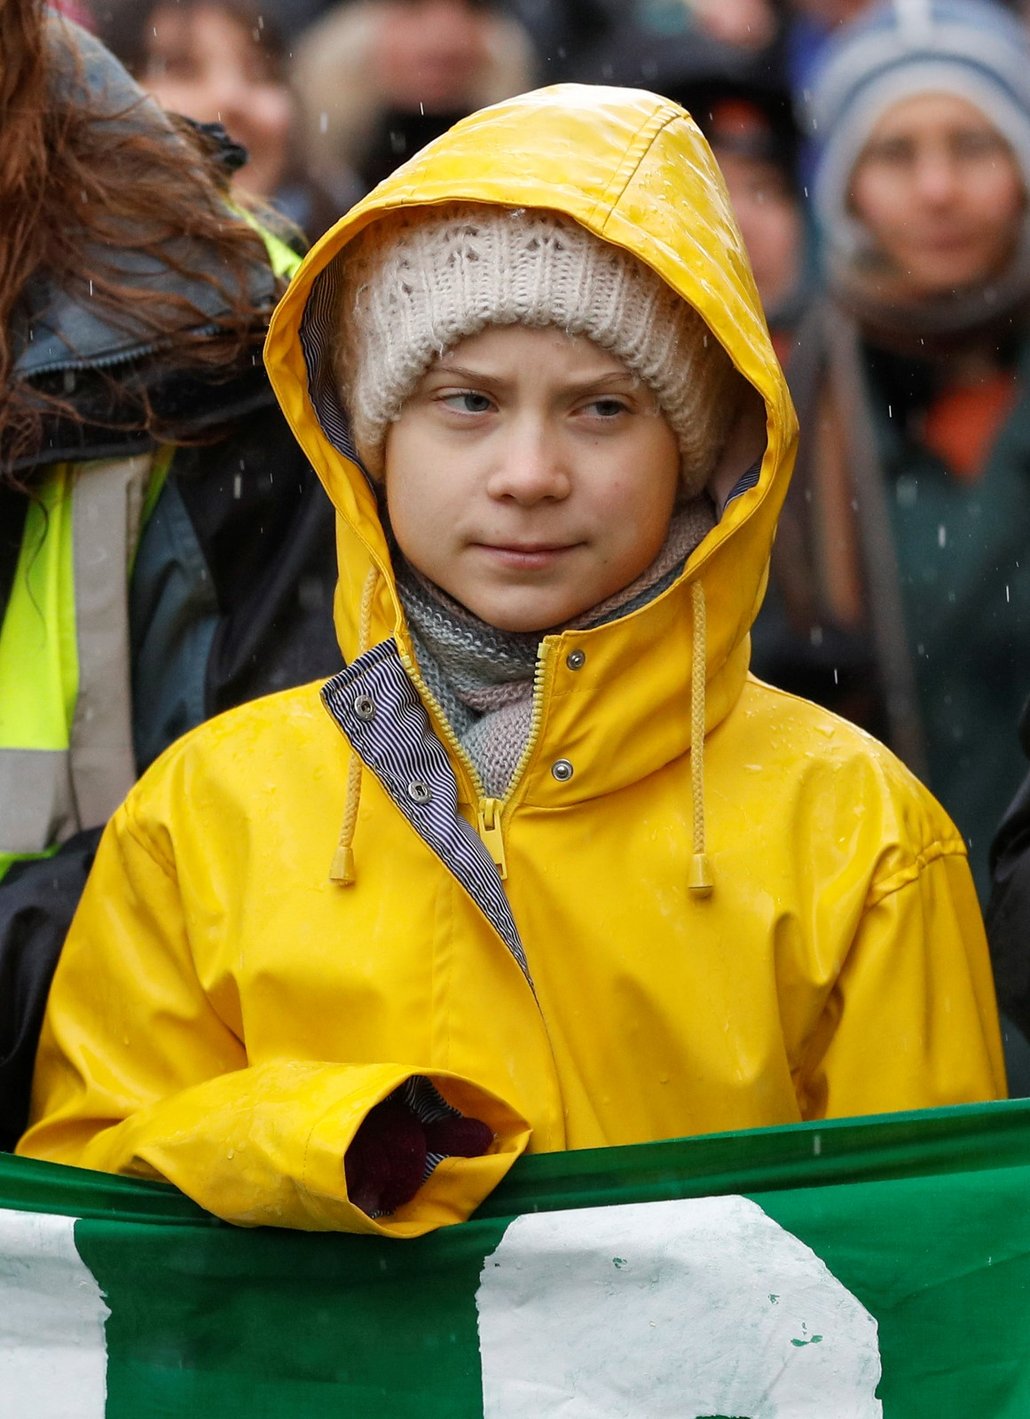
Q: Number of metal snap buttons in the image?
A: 4